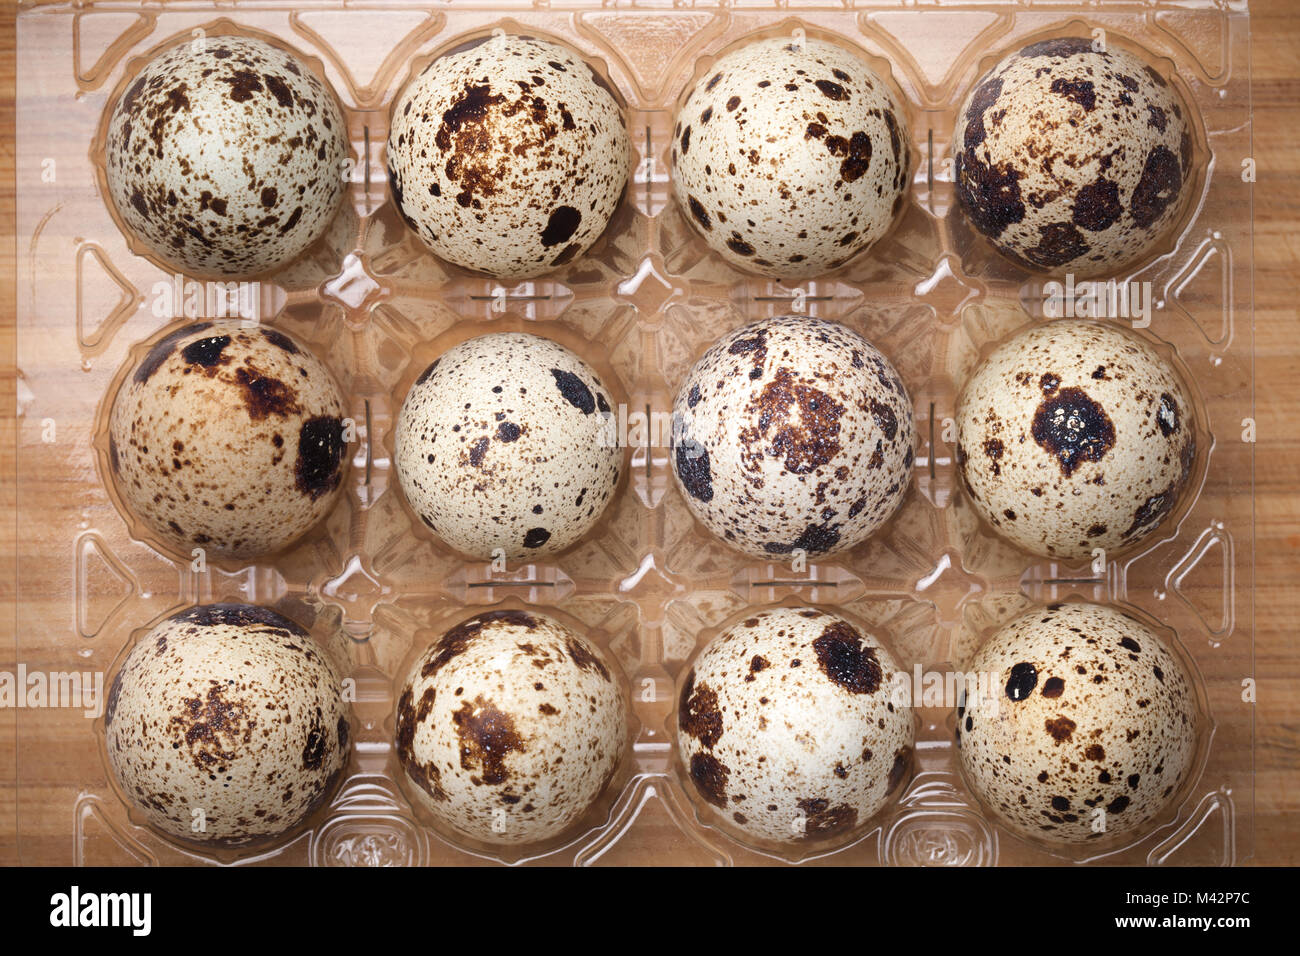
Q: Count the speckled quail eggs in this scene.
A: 12